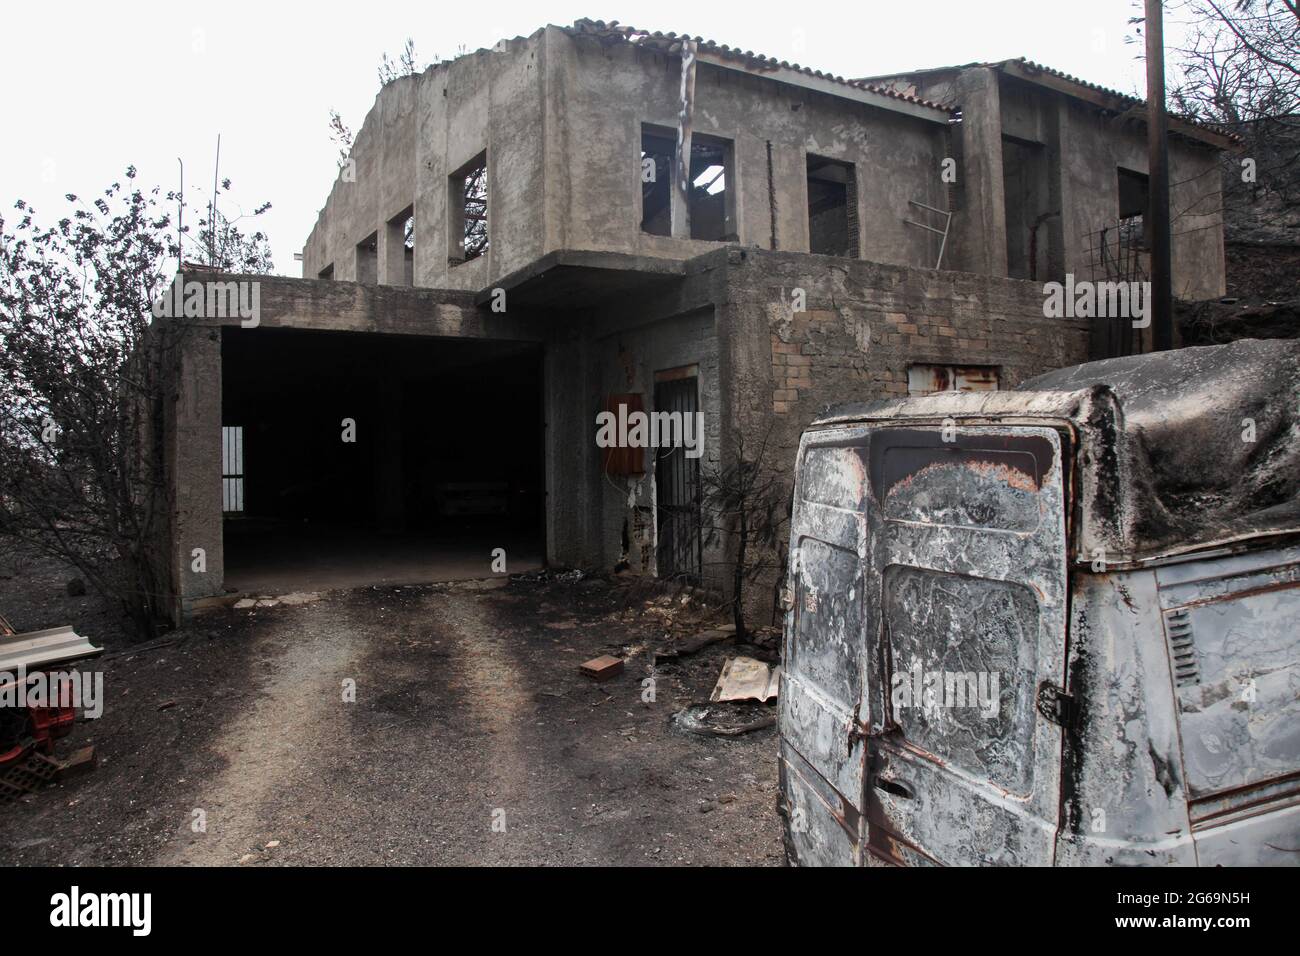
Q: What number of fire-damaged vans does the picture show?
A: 1